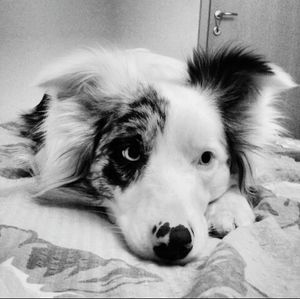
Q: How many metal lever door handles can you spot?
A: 1